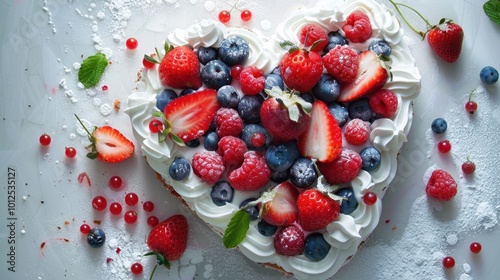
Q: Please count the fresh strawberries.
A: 11